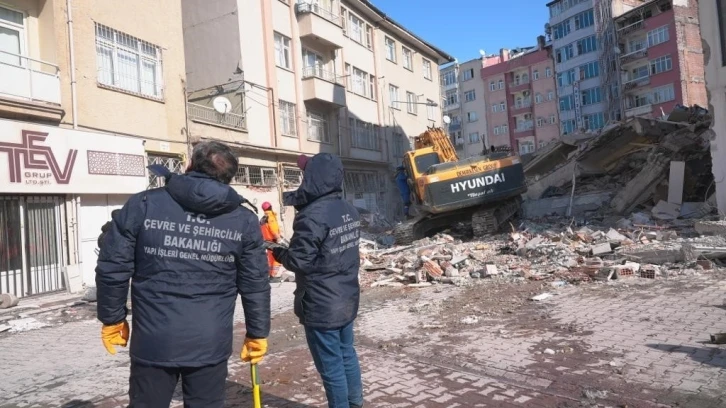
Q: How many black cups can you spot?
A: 0